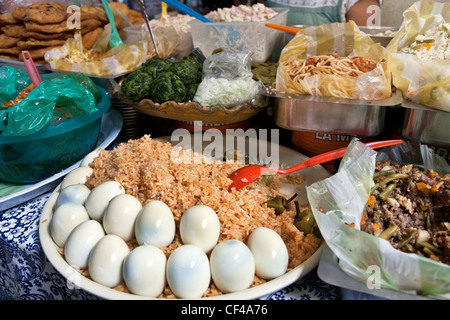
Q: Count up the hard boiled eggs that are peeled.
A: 14